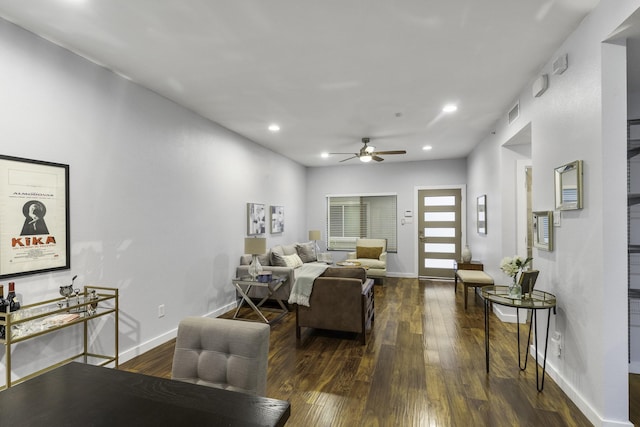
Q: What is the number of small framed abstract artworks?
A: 2